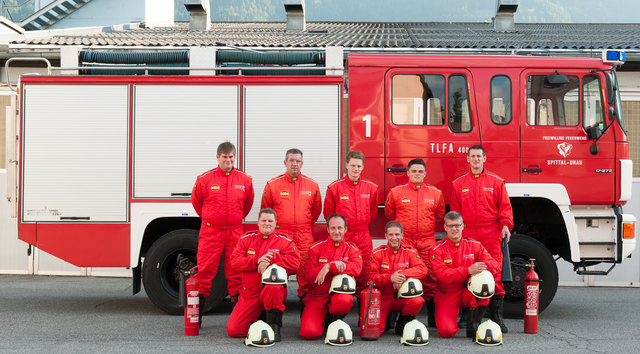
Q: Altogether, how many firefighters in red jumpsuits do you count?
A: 9